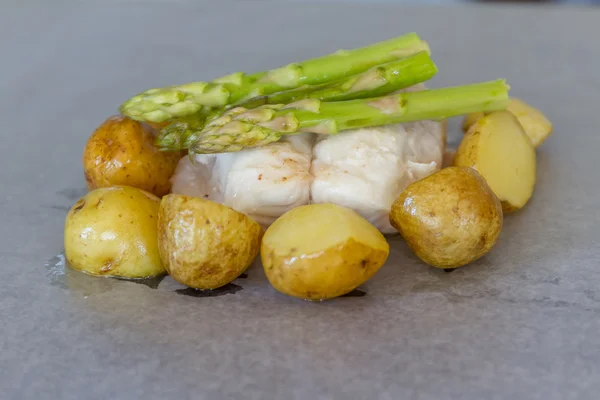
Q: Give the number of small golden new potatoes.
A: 7